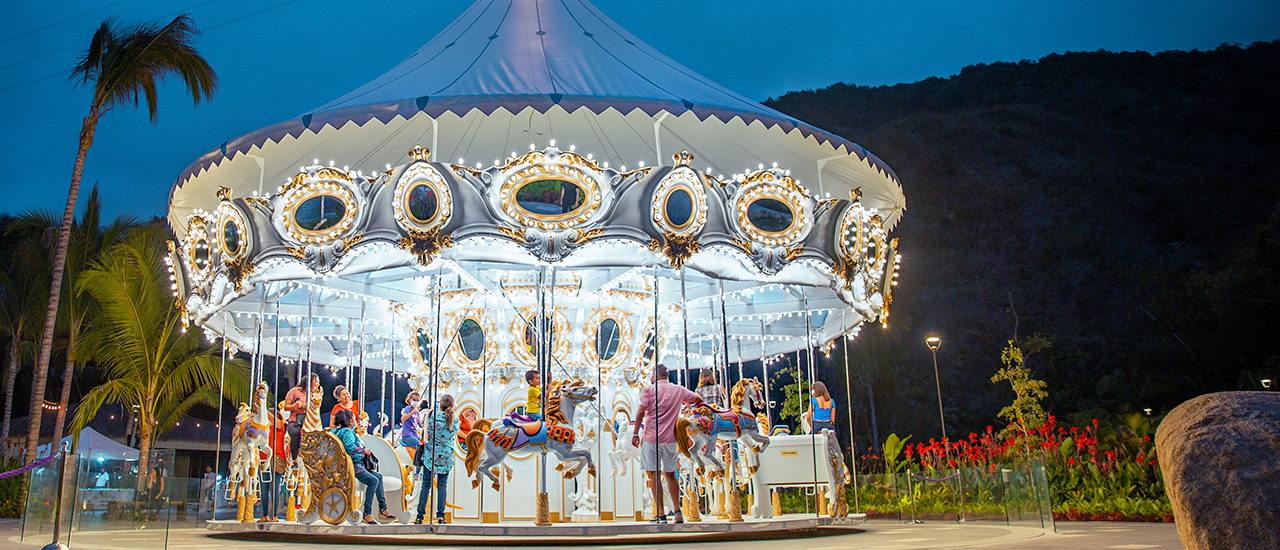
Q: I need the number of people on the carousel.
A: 10